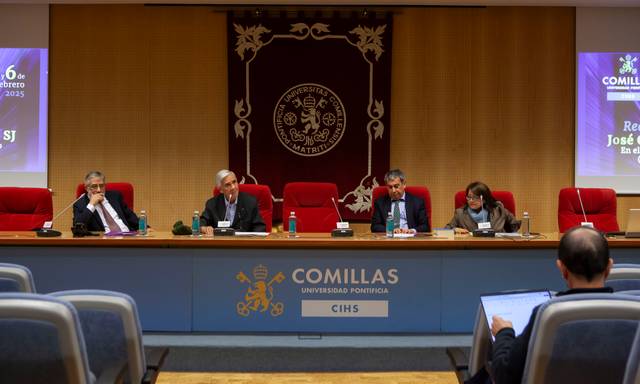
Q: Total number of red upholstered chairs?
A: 7